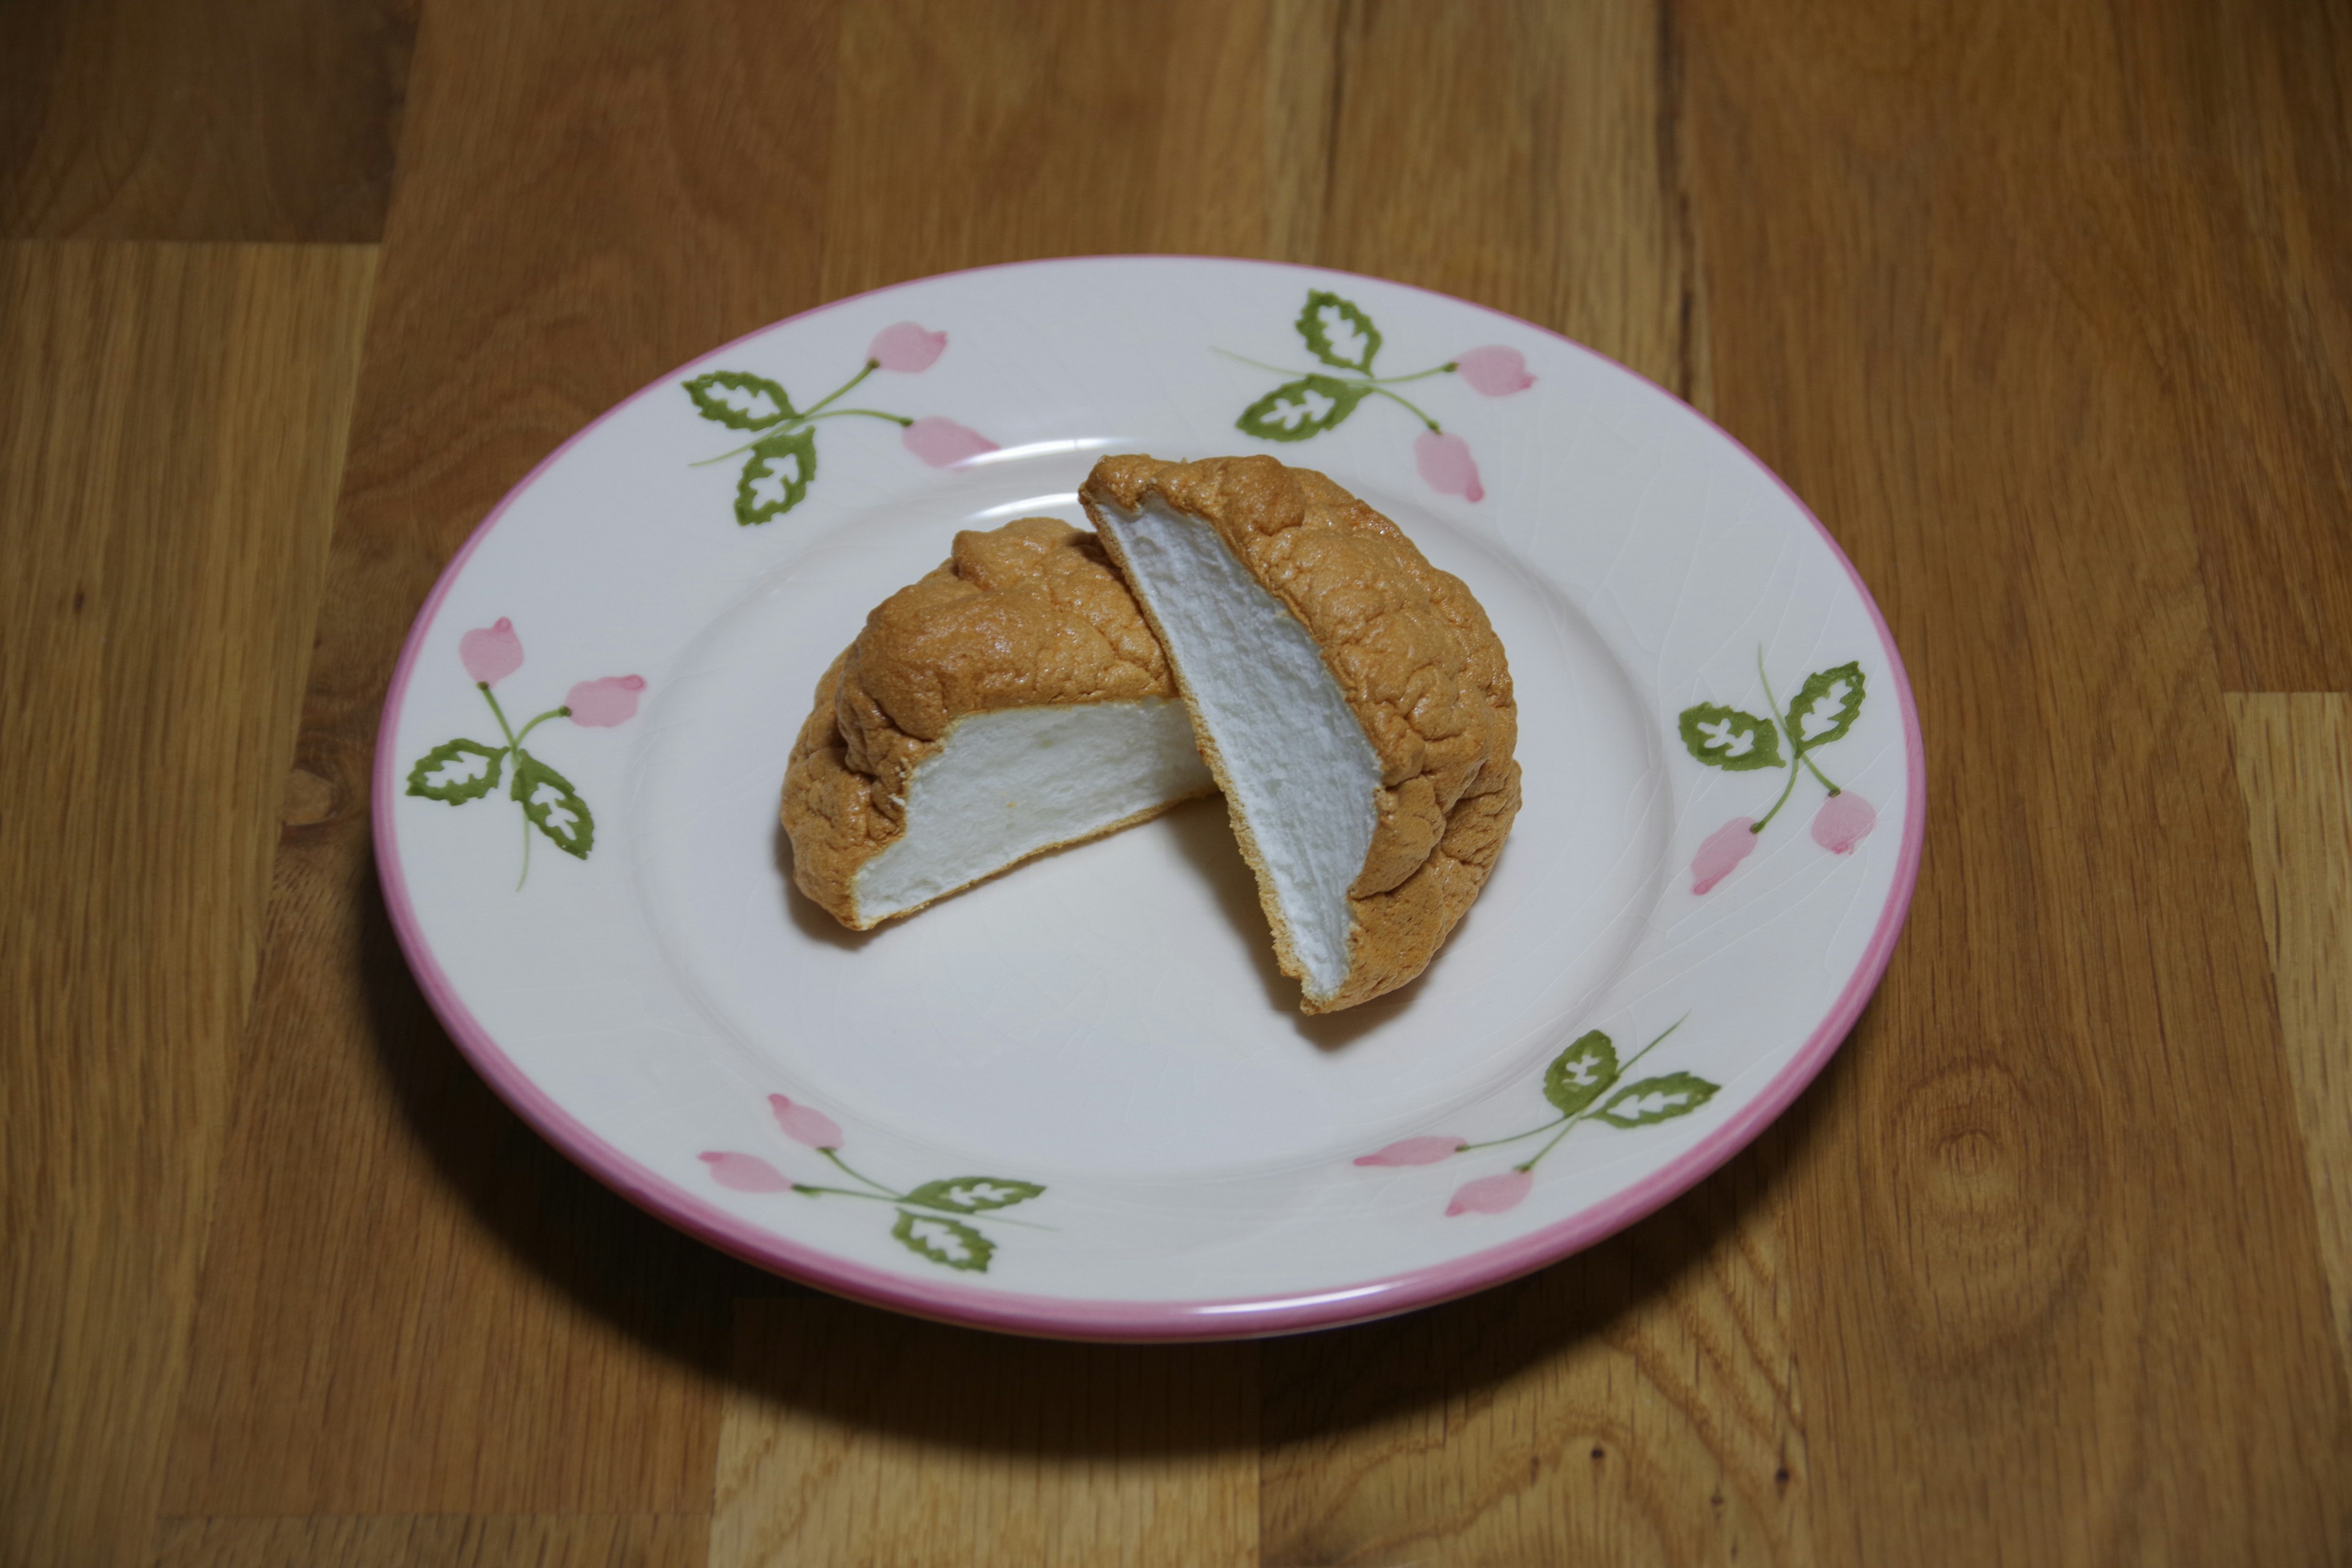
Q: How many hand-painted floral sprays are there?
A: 6